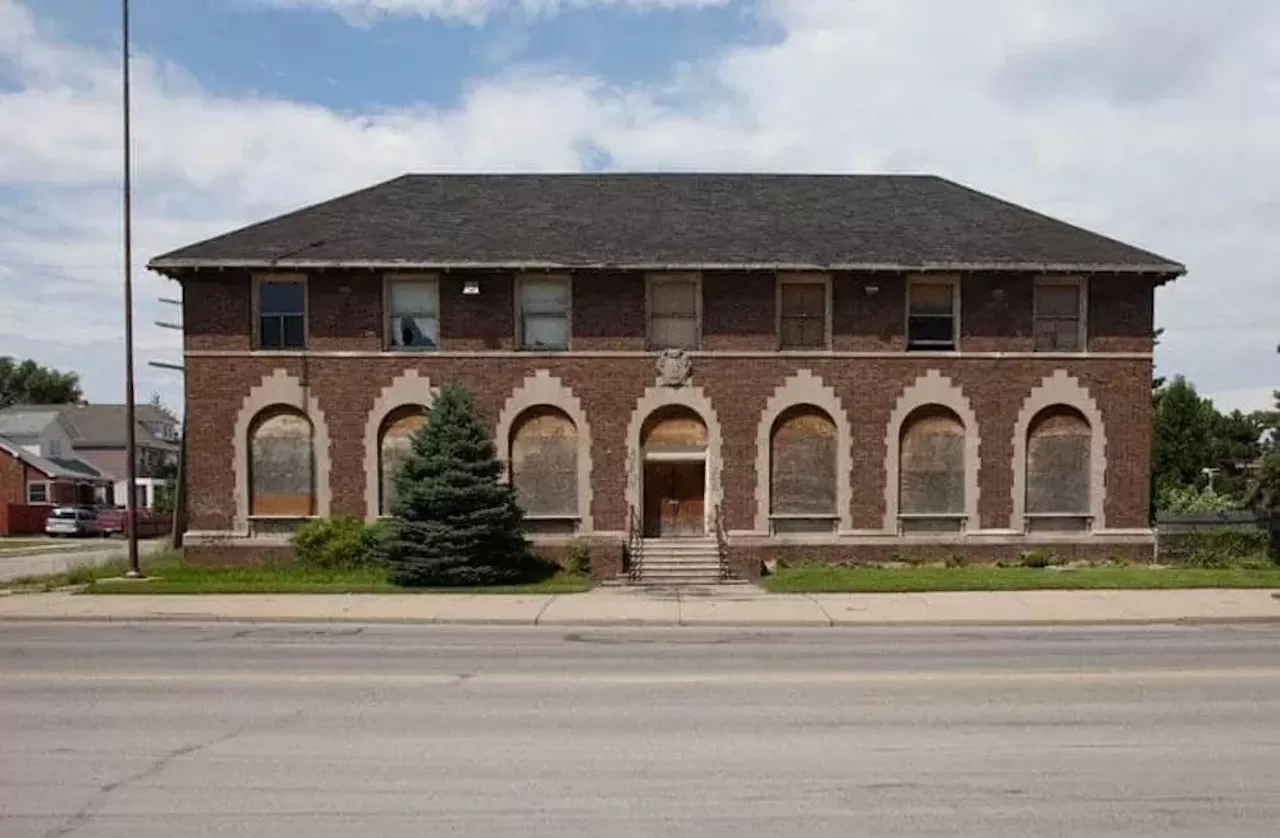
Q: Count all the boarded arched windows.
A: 6